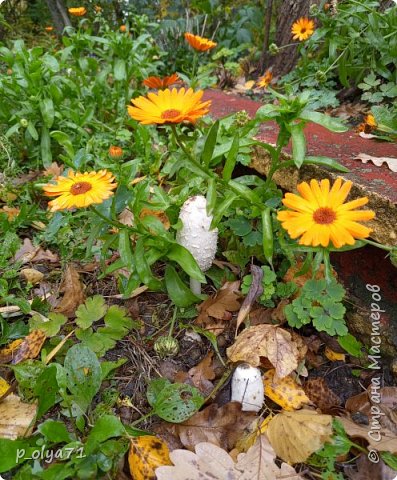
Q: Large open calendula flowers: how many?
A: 3